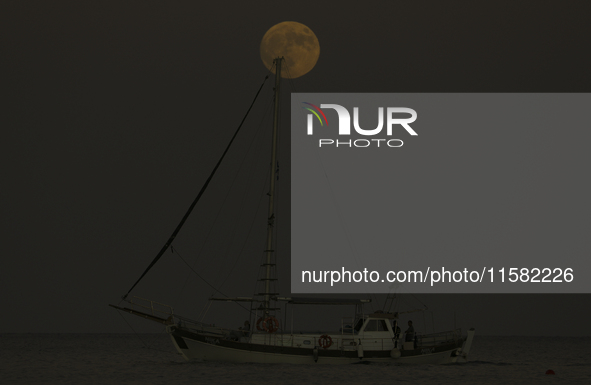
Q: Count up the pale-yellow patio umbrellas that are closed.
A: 0